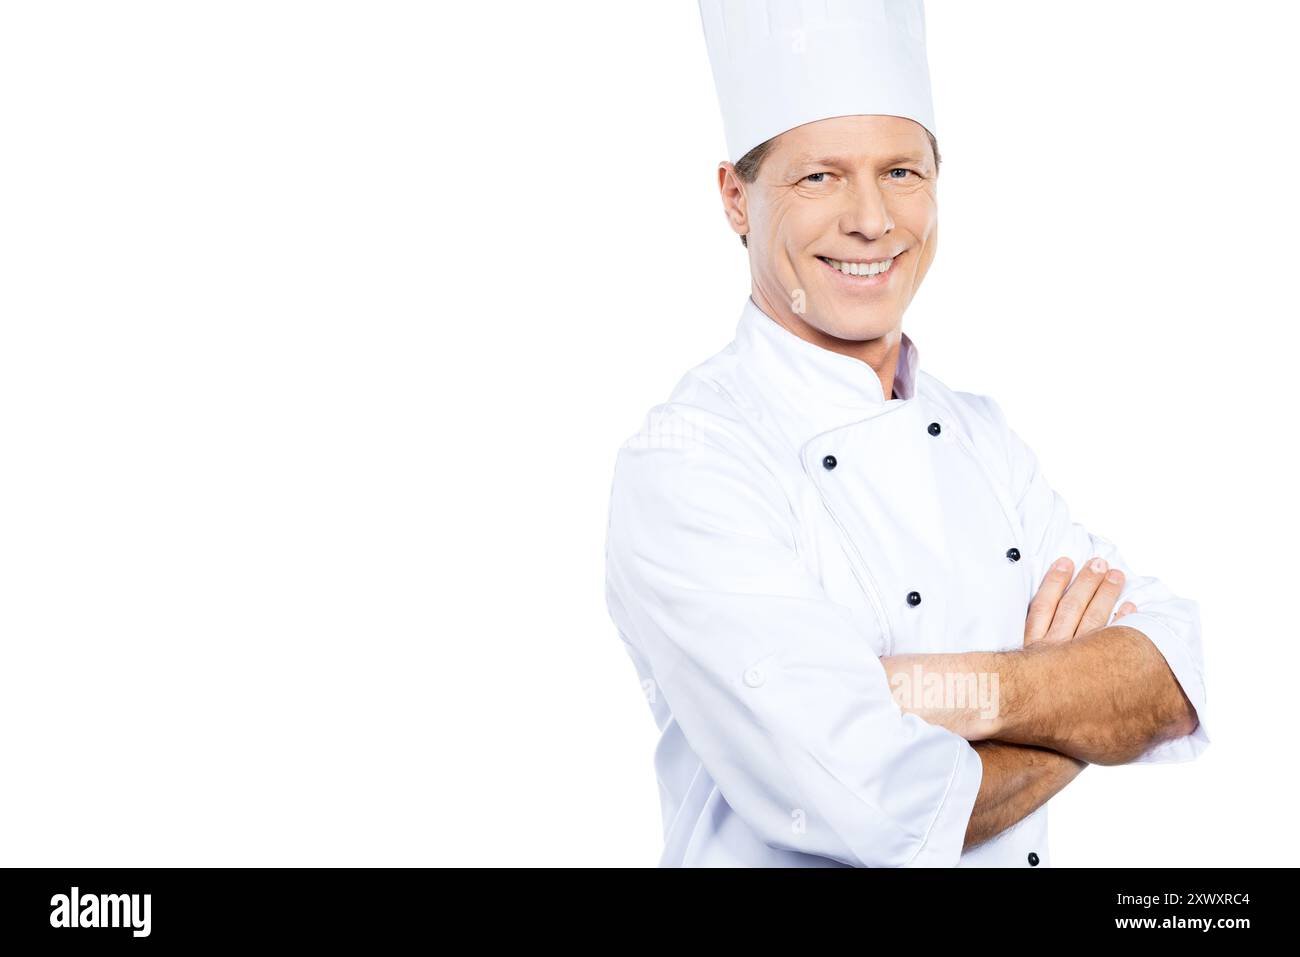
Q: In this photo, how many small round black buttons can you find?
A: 5